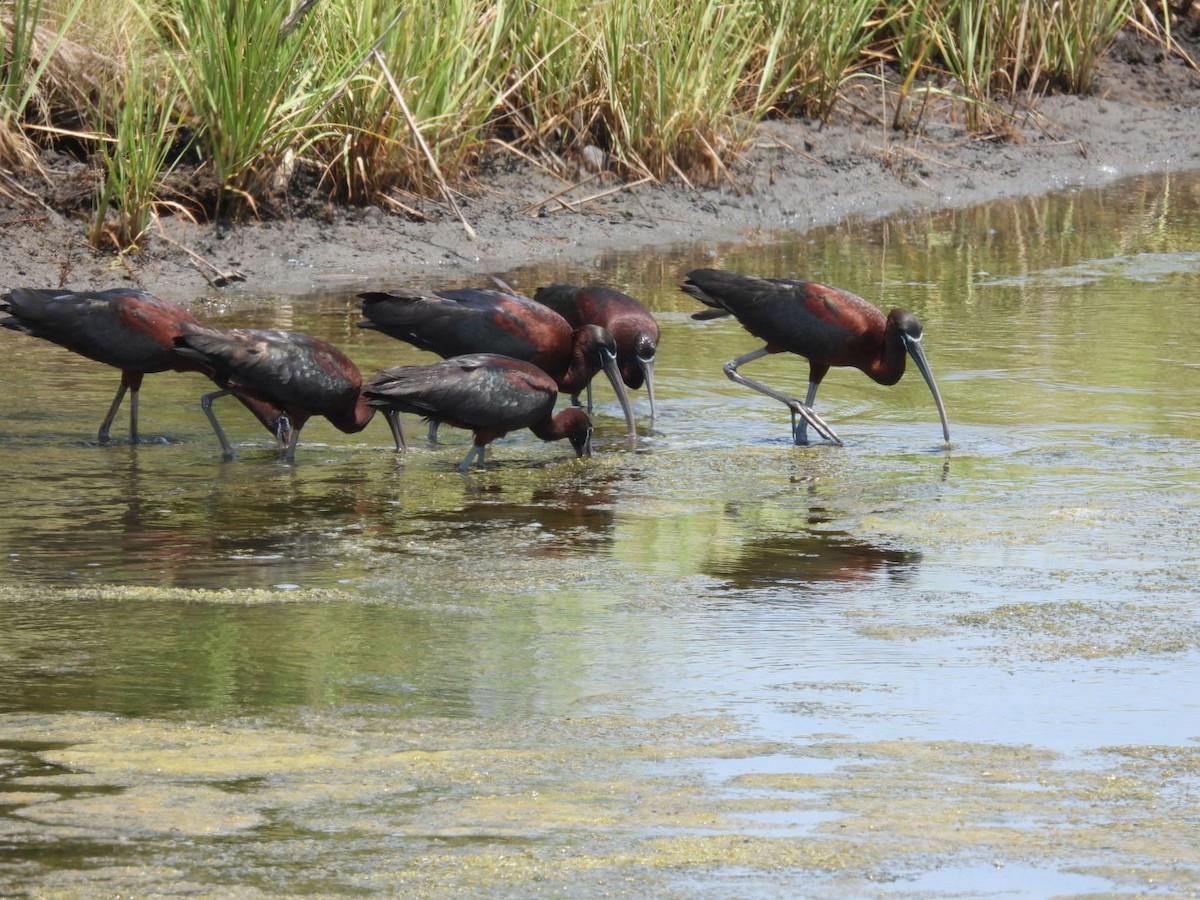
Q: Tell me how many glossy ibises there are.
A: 6